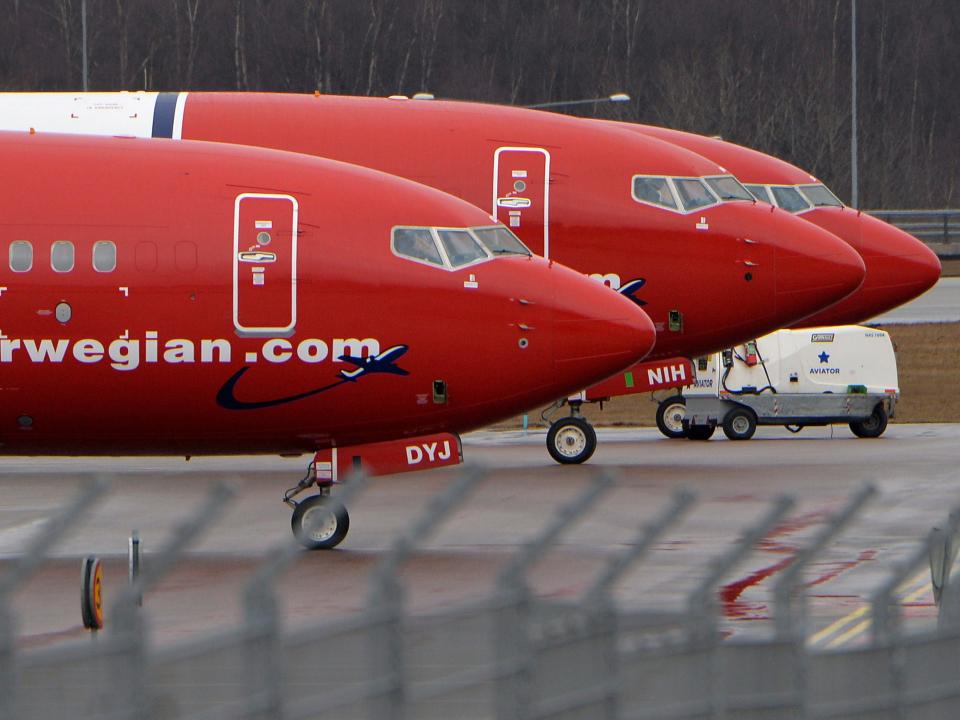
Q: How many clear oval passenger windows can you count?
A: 3